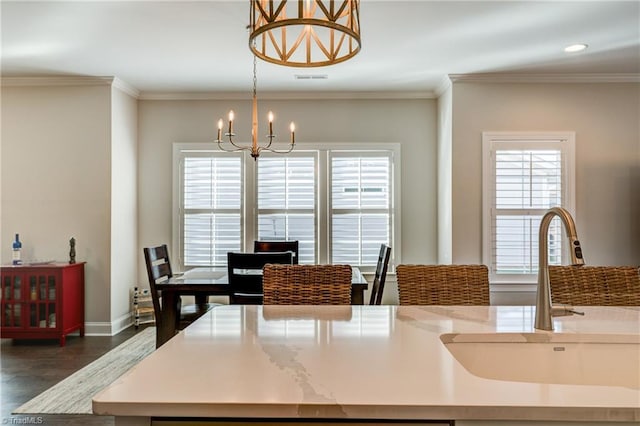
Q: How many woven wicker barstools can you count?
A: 3